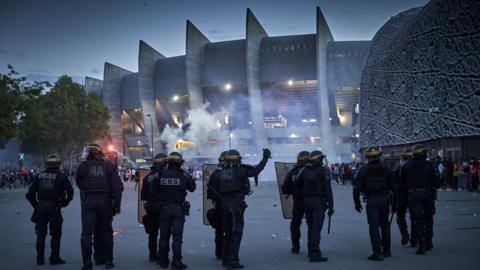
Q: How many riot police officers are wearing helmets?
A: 11